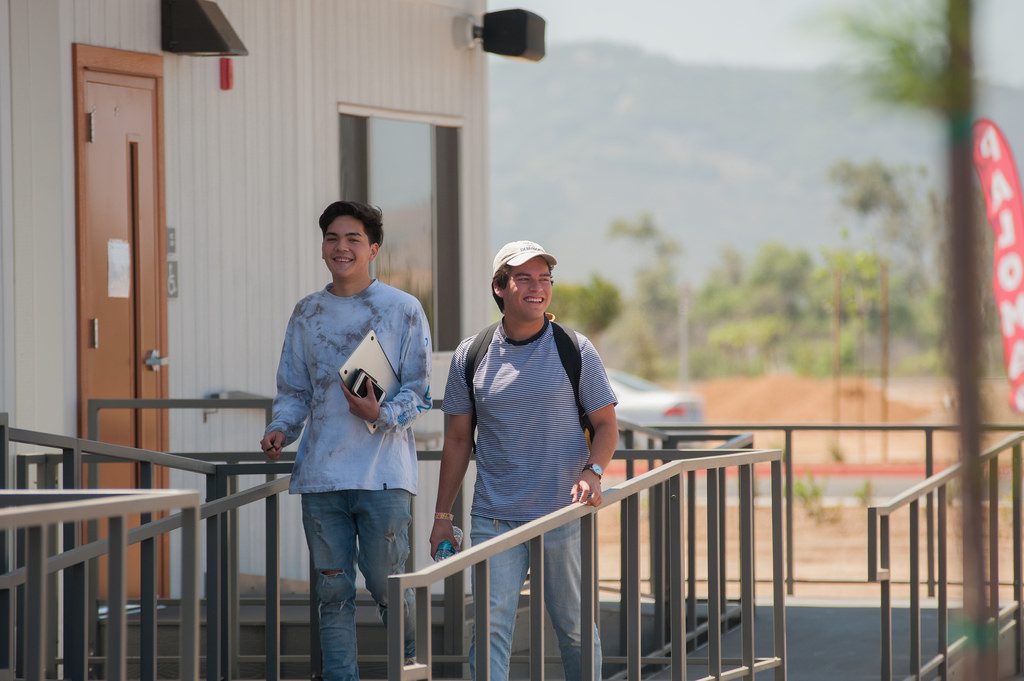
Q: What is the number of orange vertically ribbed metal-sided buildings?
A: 0